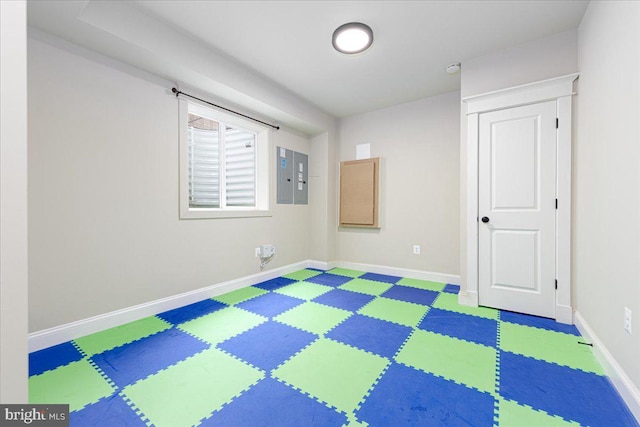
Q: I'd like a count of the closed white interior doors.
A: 1